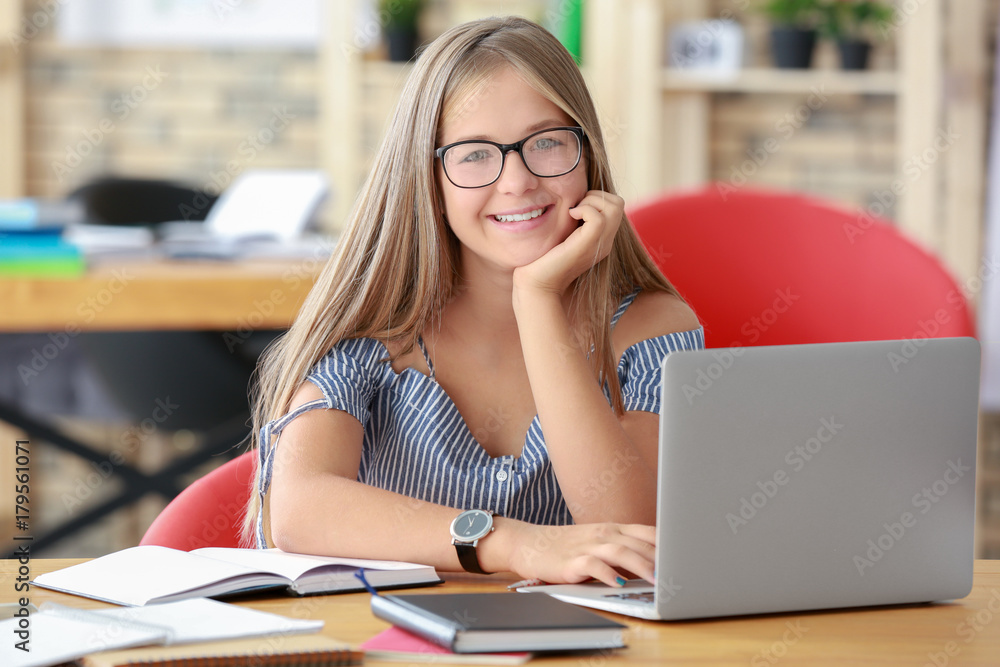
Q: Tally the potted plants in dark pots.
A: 3